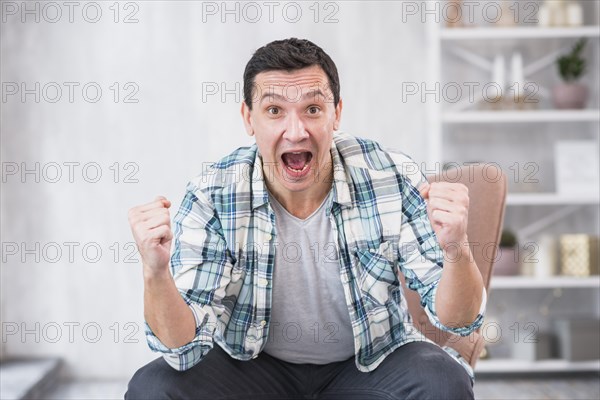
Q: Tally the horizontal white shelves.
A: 5